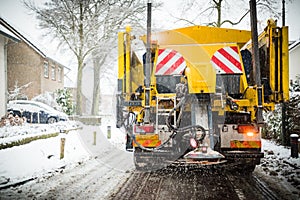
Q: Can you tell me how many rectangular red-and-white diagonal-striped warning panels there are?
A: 2